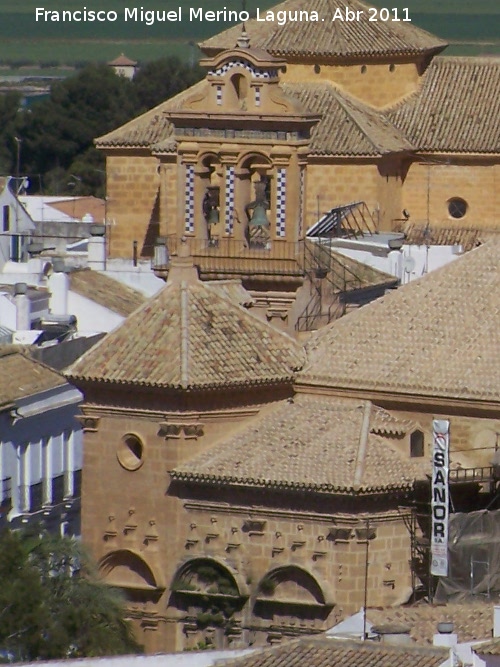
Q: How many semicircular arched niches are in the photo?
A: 3